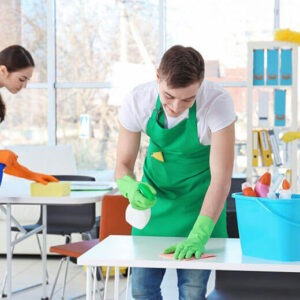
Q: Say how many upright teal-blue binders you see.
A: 4